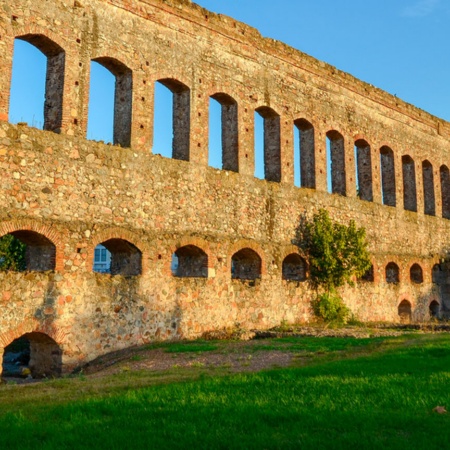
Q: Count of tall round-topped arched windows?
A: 12